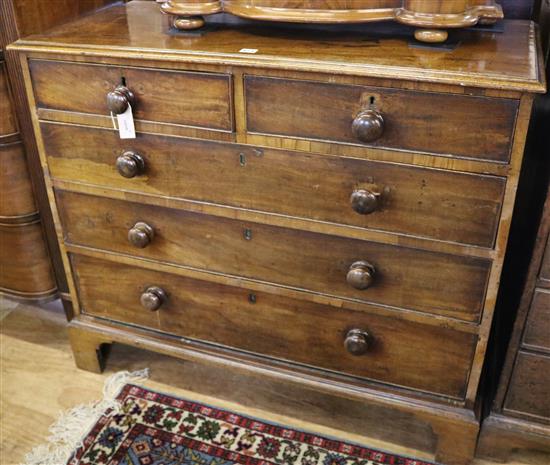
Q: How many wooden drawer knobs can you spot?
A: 8